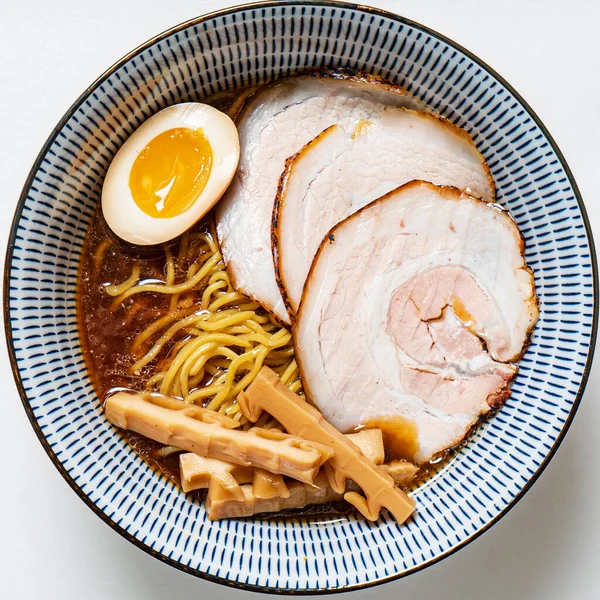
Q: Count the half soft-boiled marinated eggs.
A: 1